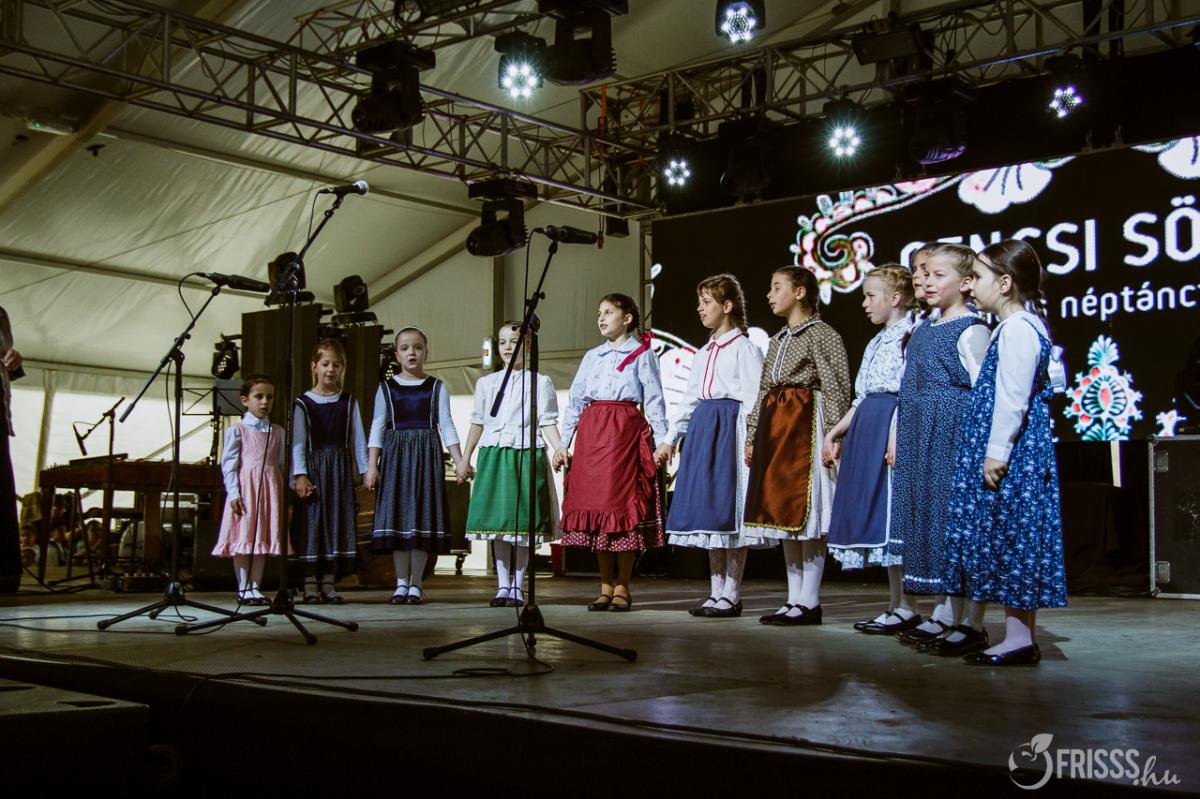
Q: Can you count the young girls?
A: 11